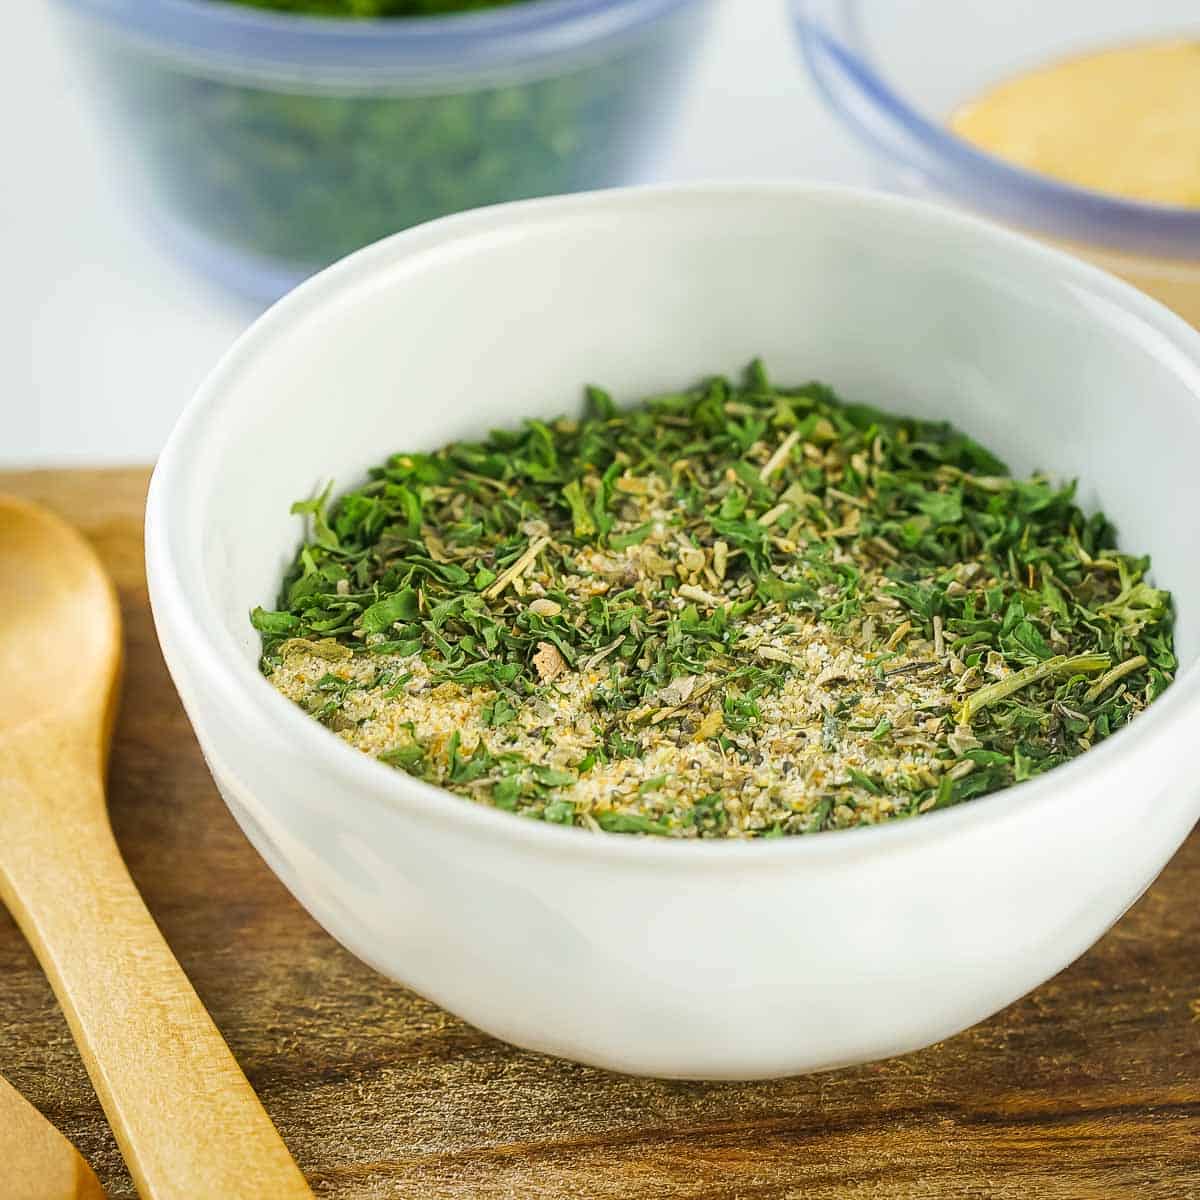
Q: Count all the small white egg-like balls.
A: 0